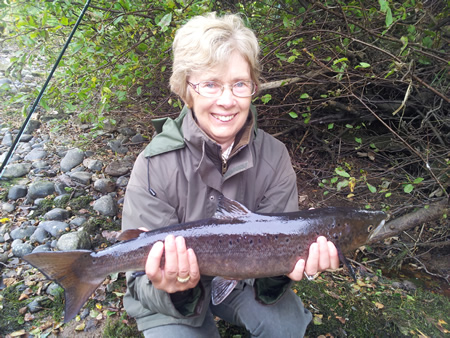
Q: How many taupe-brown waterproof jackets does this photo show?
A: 1